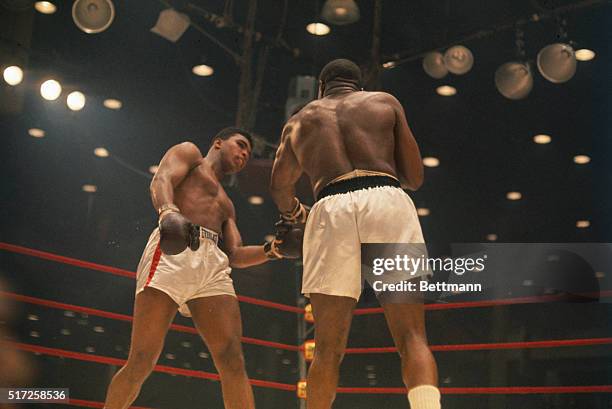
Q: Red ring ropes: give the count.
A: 4